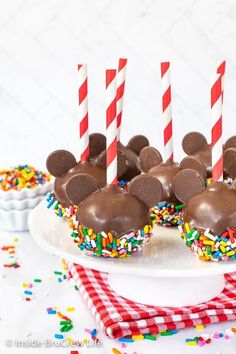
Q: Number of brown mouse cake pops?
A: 6